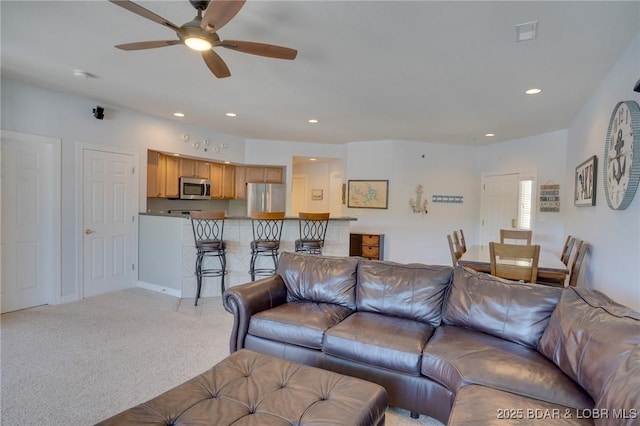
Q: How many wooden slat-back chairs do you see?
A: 6